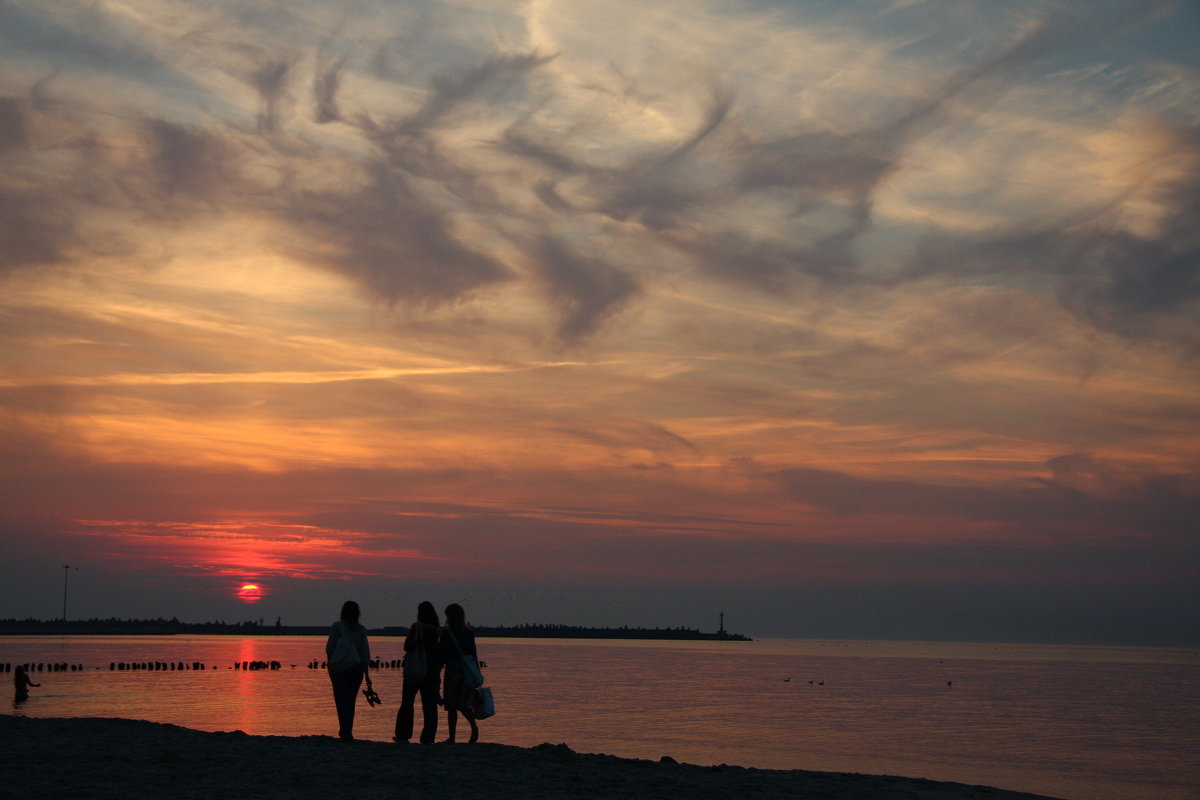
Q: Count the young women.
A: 3